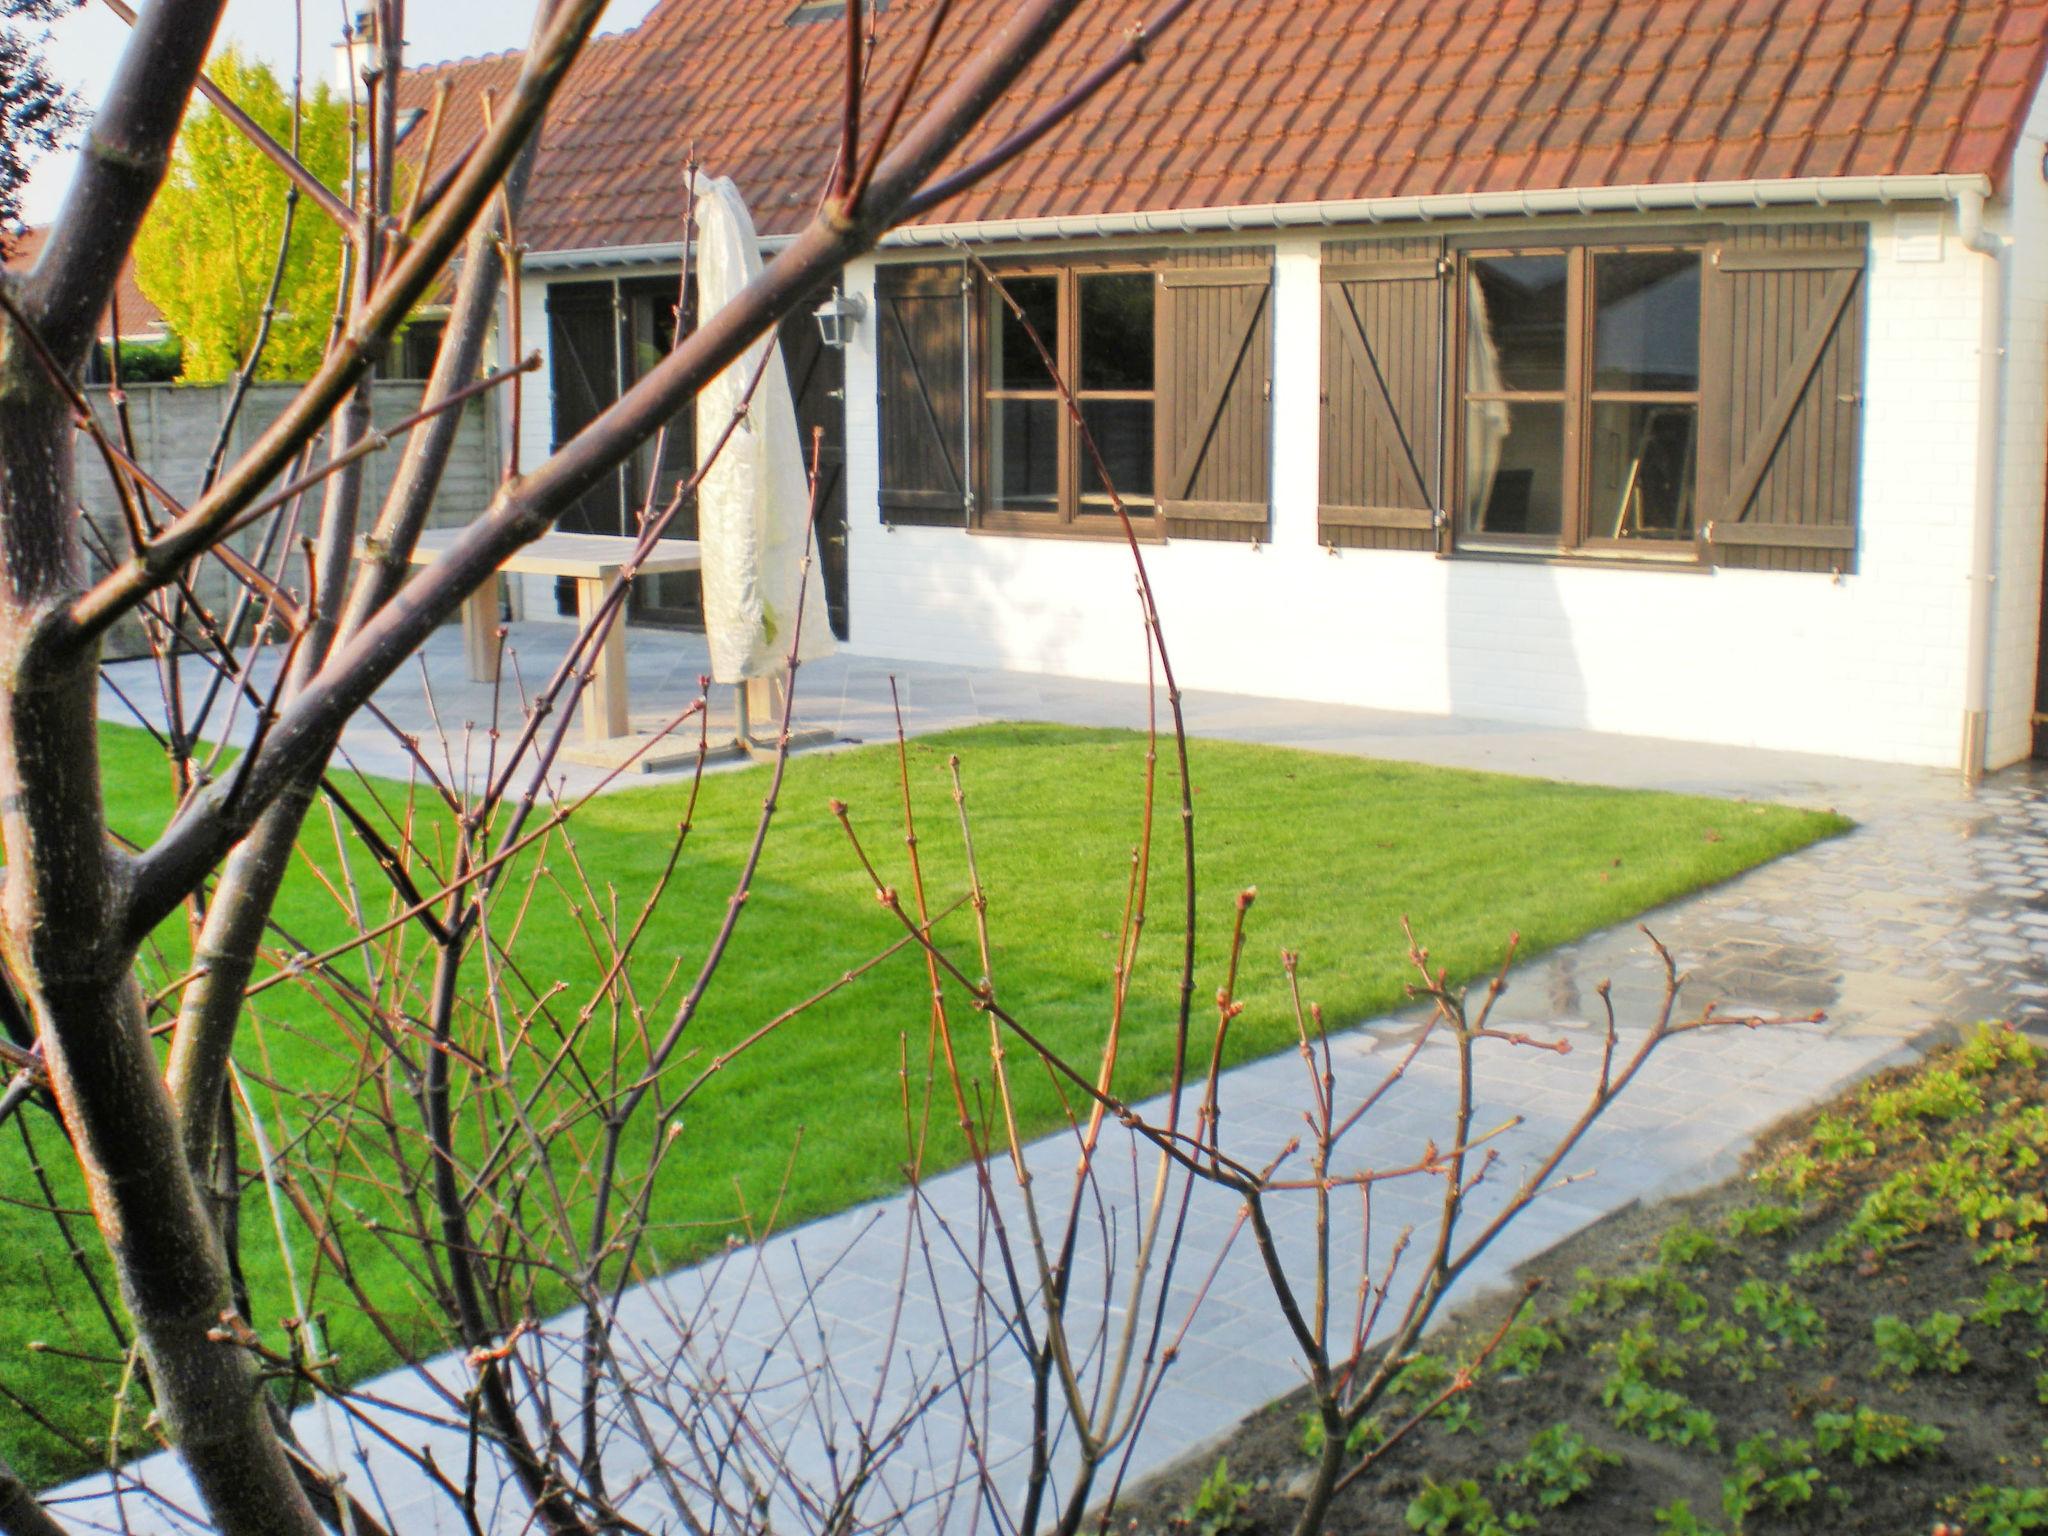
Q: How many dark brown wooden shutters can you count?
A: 6